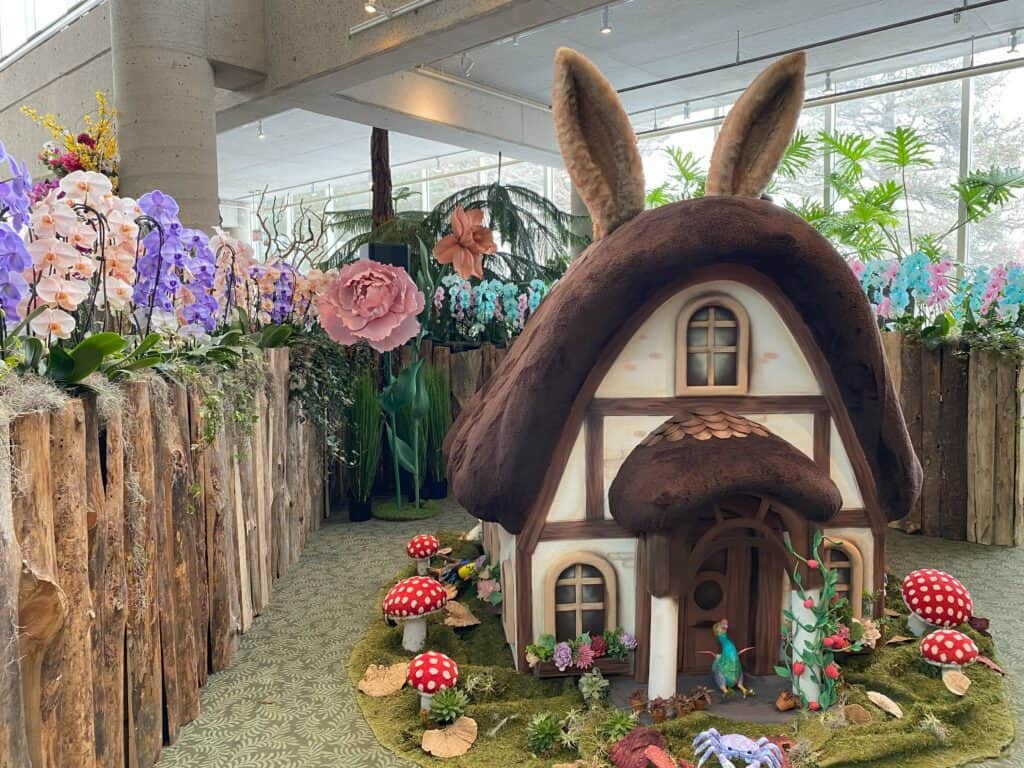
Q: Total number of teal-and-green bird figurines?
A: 1